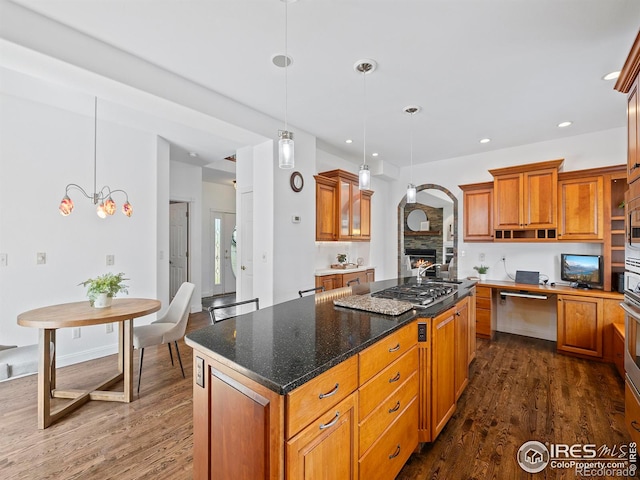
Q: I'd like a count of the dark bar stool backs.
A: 3